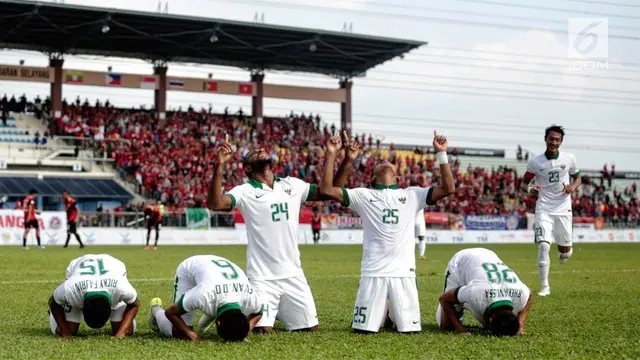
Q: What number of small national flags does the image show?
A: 6